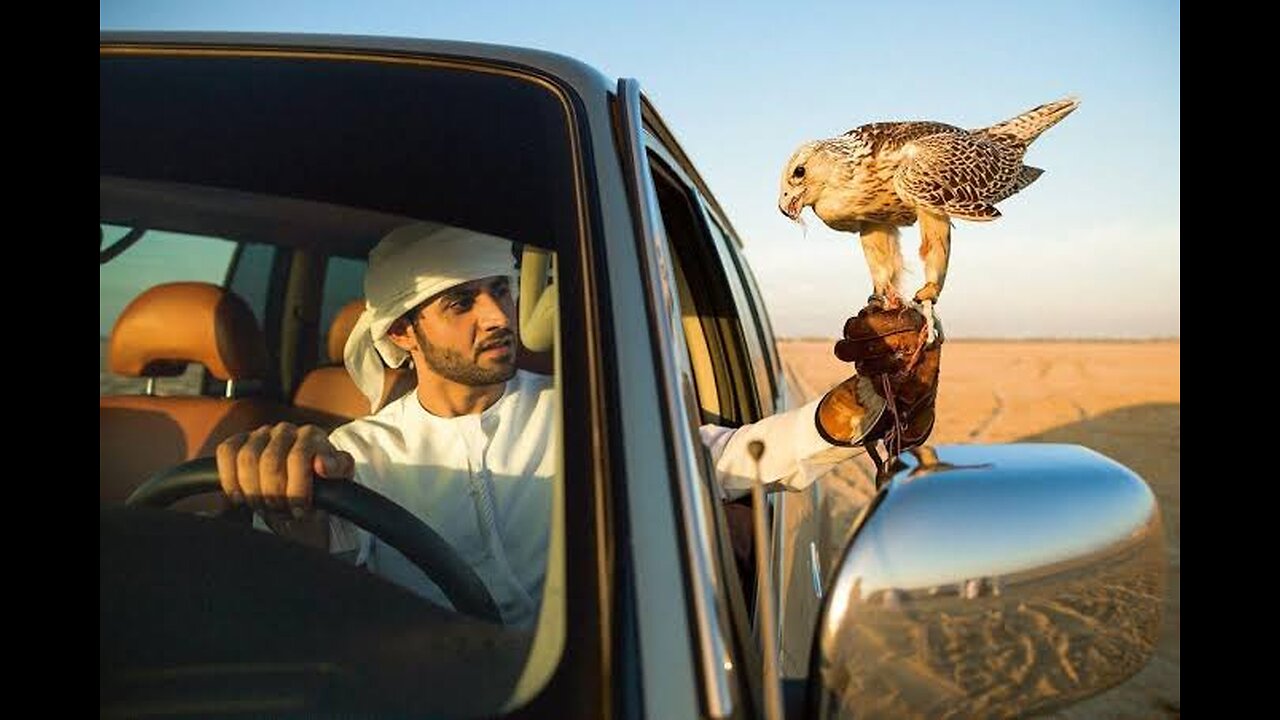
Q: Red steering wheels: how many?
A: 0